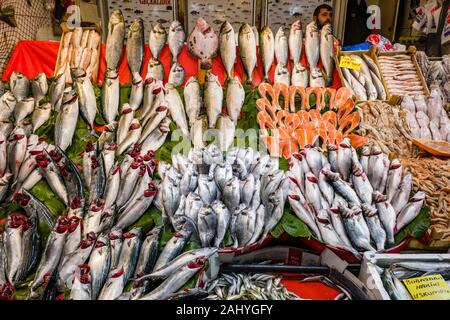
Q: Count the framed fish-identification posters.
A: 3